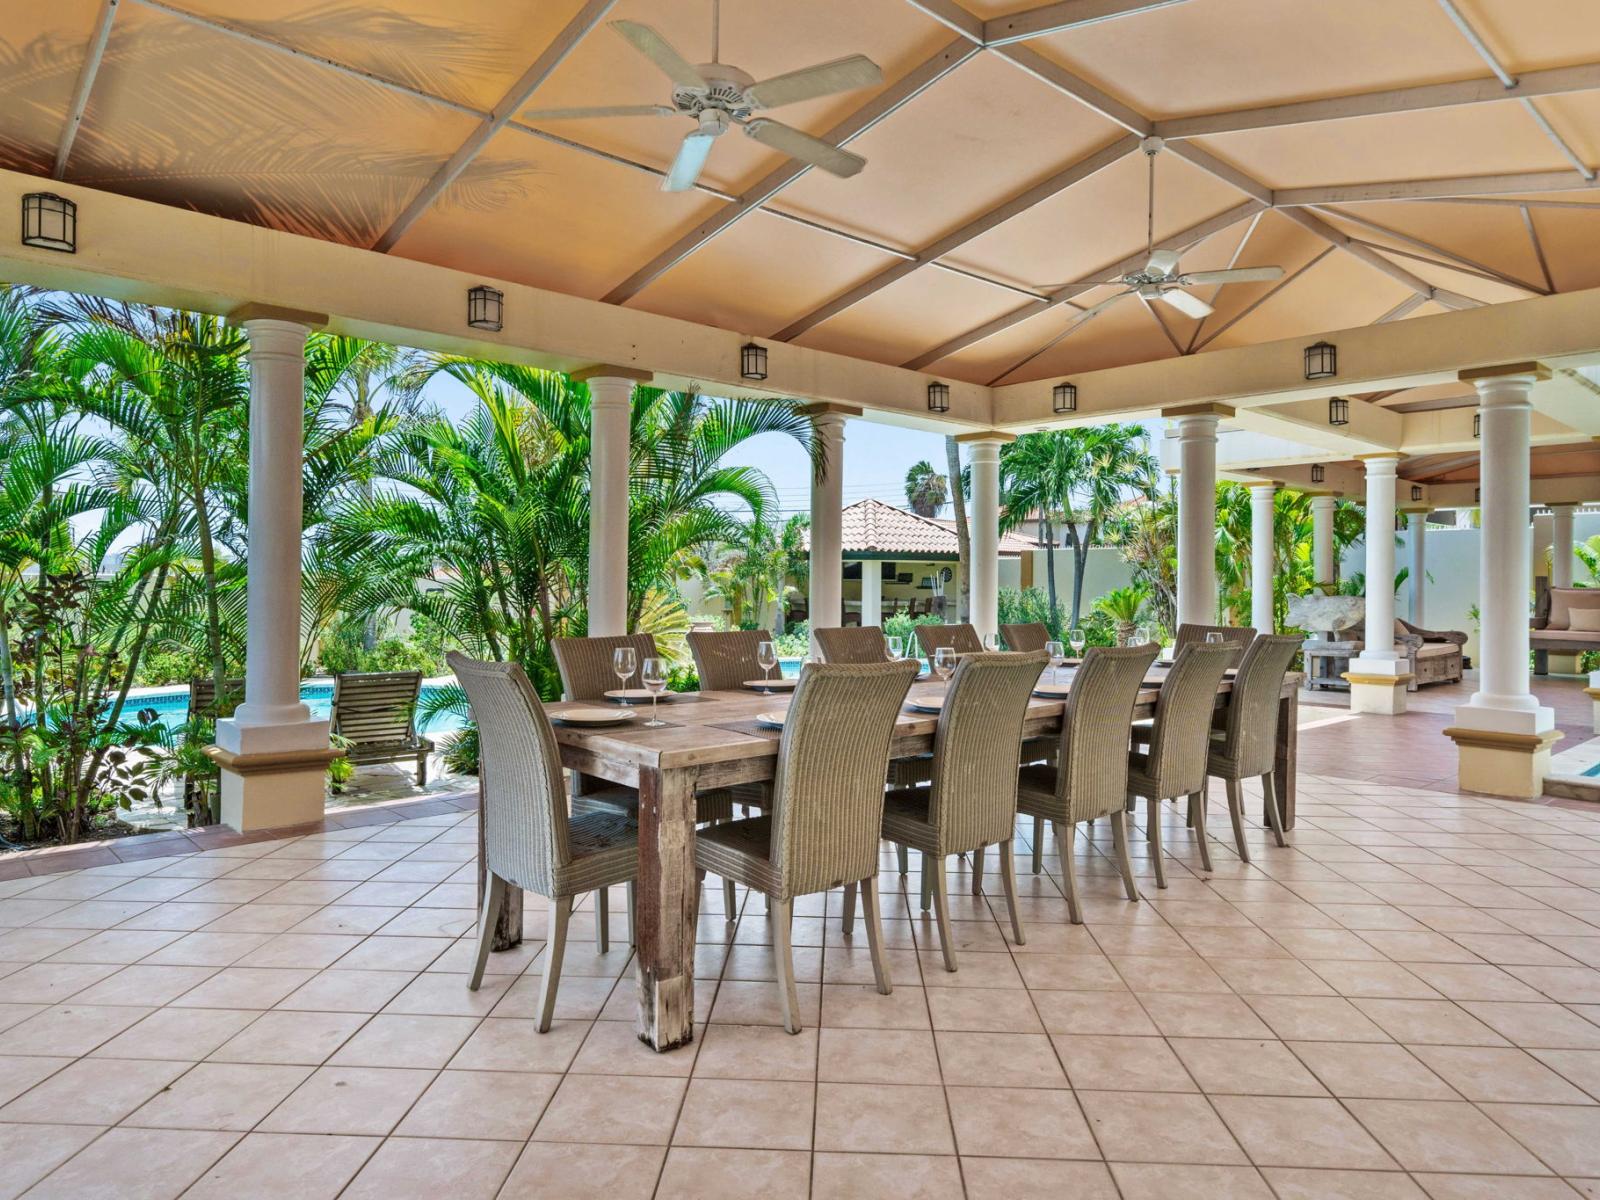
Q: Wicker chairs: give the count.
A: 12